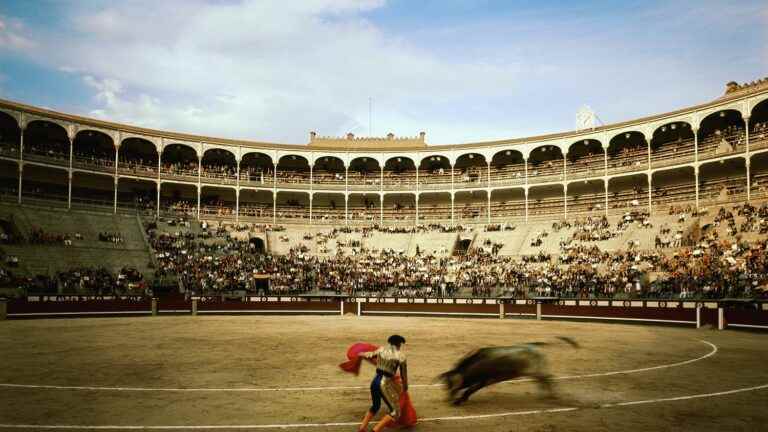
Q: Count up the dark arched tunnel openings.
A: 2